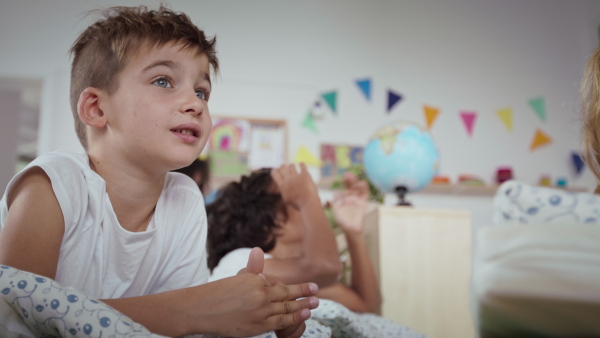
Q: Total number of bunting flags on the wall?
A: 11